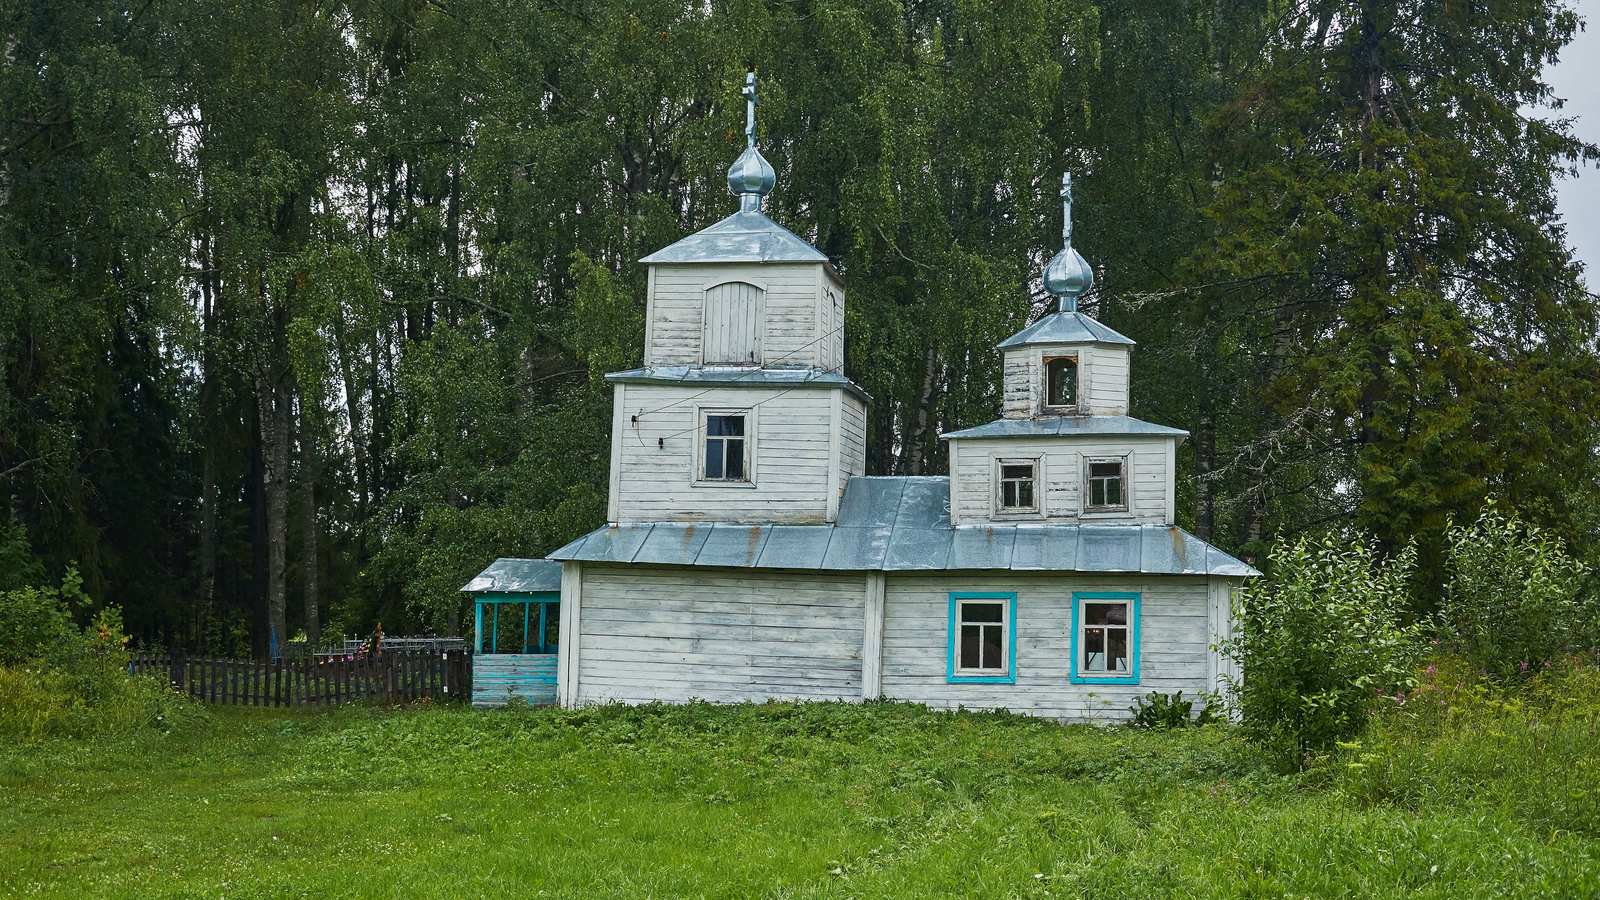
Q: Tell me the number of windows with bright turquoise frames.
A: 2